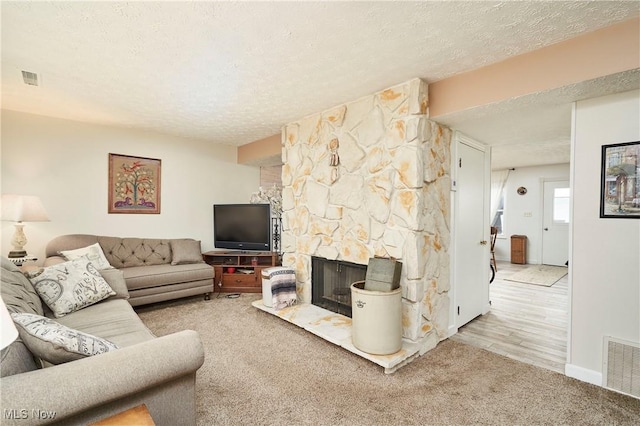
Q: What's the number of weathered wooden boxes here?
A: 1